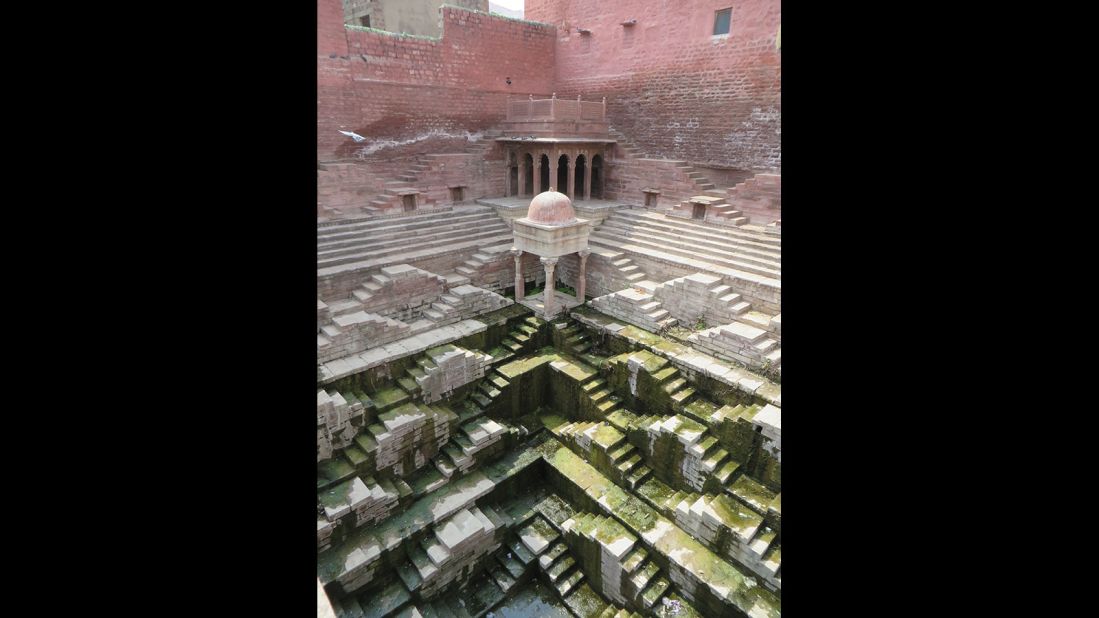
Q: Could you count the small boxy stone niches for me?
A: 4